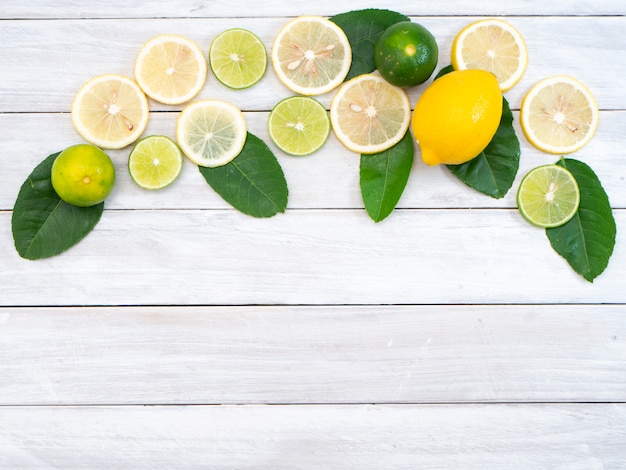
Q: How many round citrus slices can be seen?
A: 11